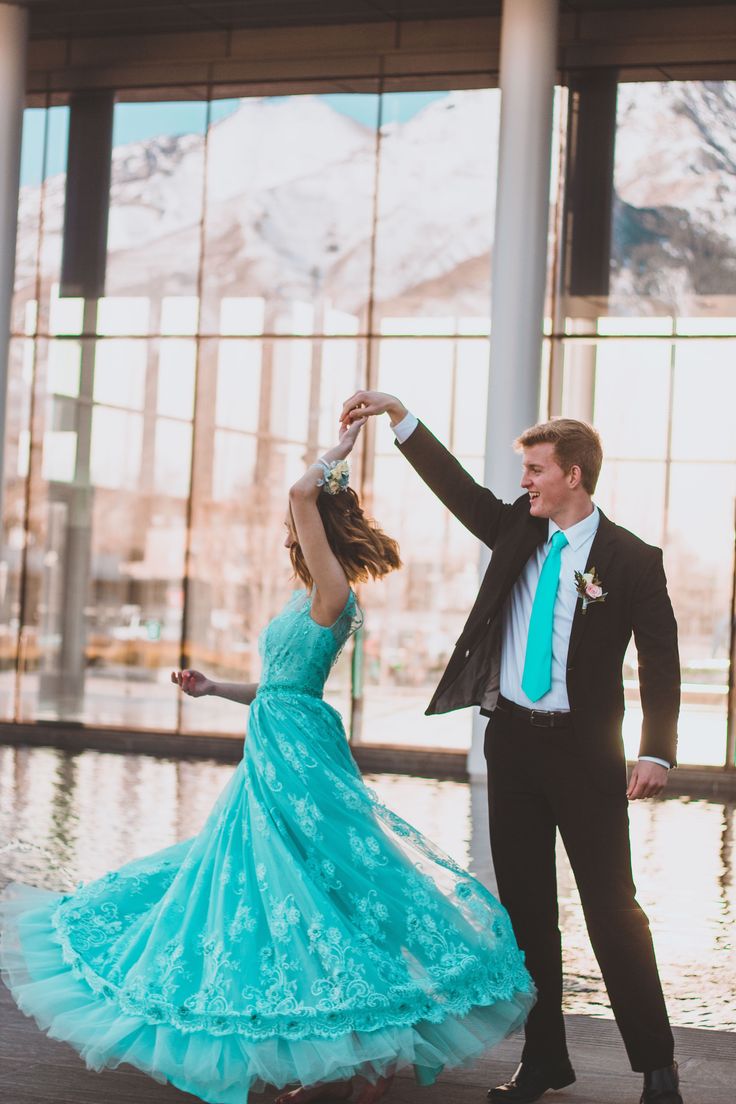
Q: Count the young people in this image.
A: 2